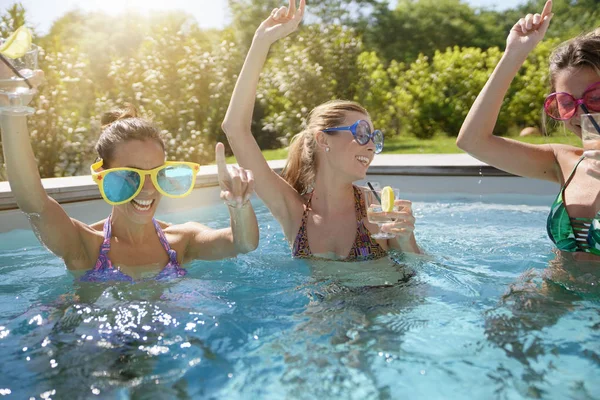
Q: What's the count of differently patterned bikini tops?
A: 3